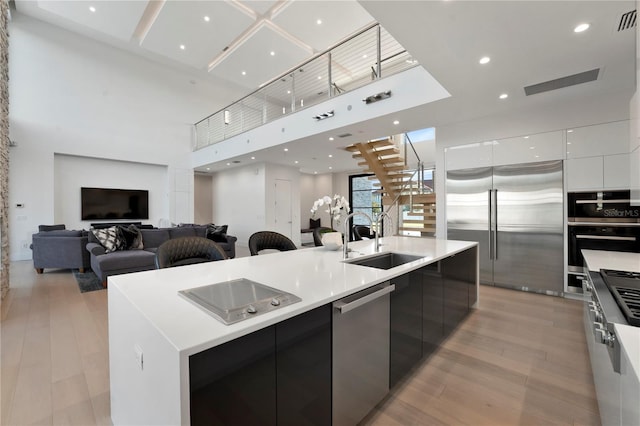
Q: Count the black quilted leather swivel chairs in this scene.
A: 4